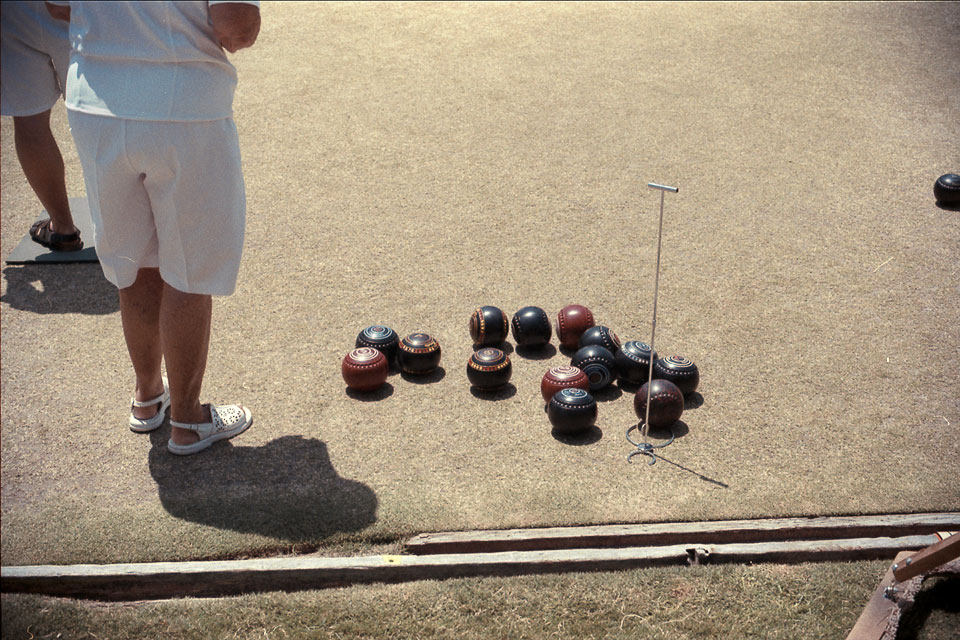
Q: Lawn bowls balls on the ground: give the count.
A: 15